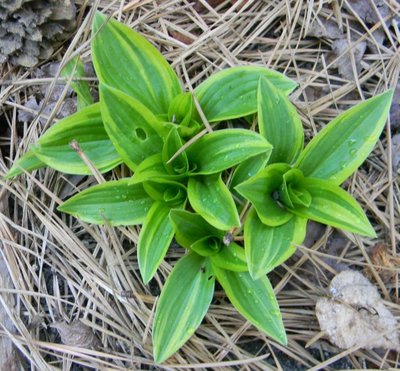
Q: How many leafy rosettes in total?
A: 5